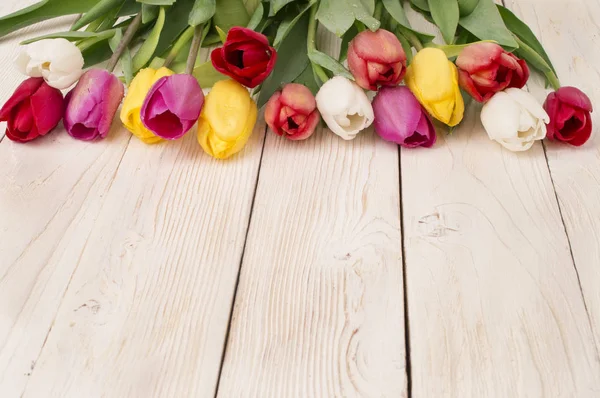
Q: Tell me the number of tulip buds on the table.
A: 15